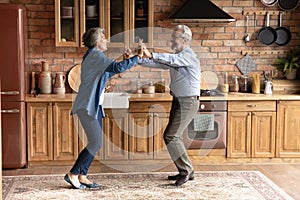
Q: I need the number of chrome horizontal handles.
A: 2